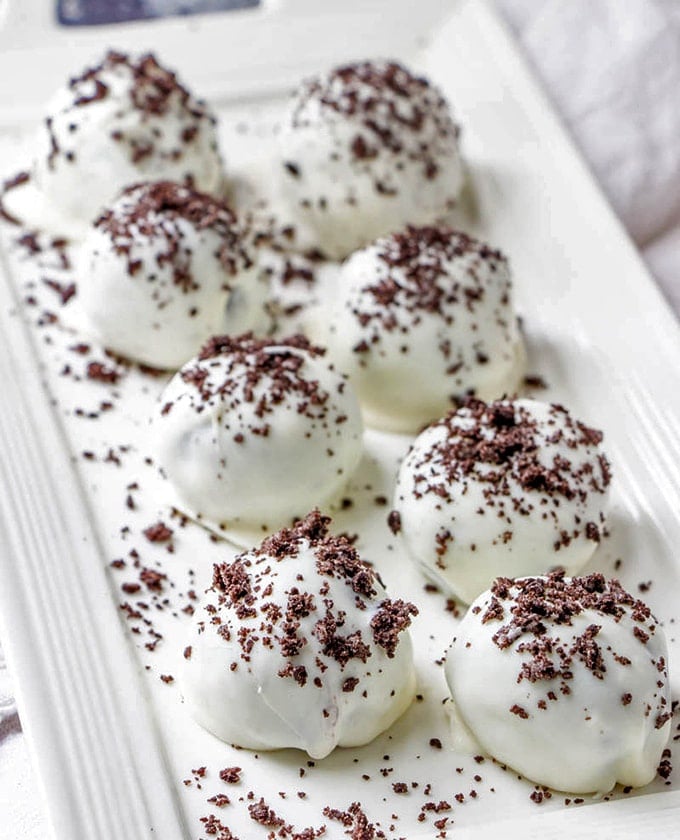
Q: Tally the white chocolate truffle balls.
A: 8